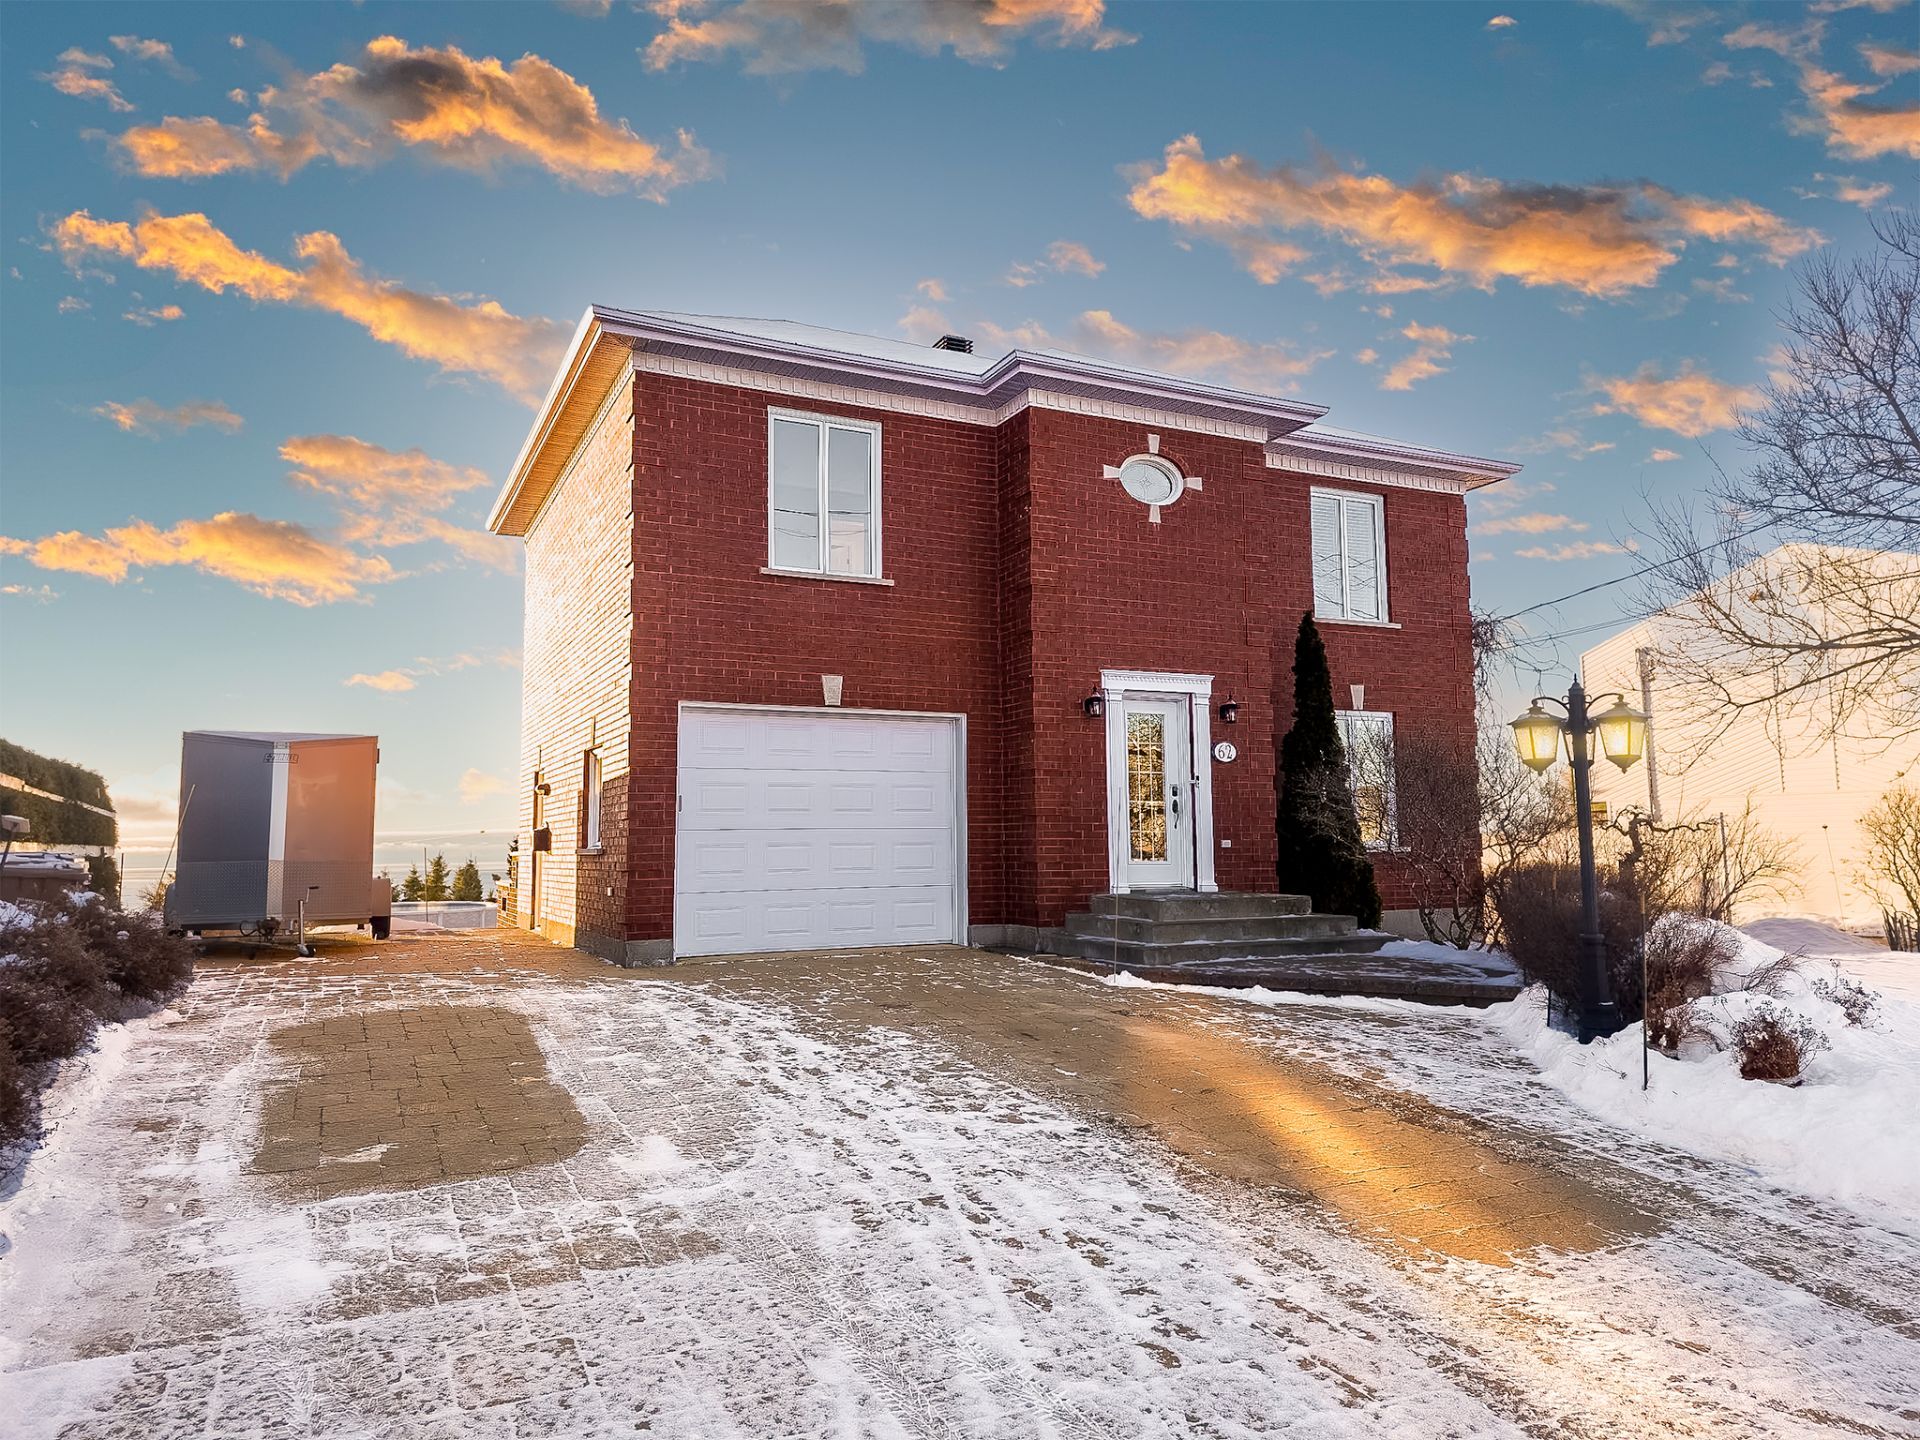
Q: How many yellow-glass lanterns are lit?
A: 2